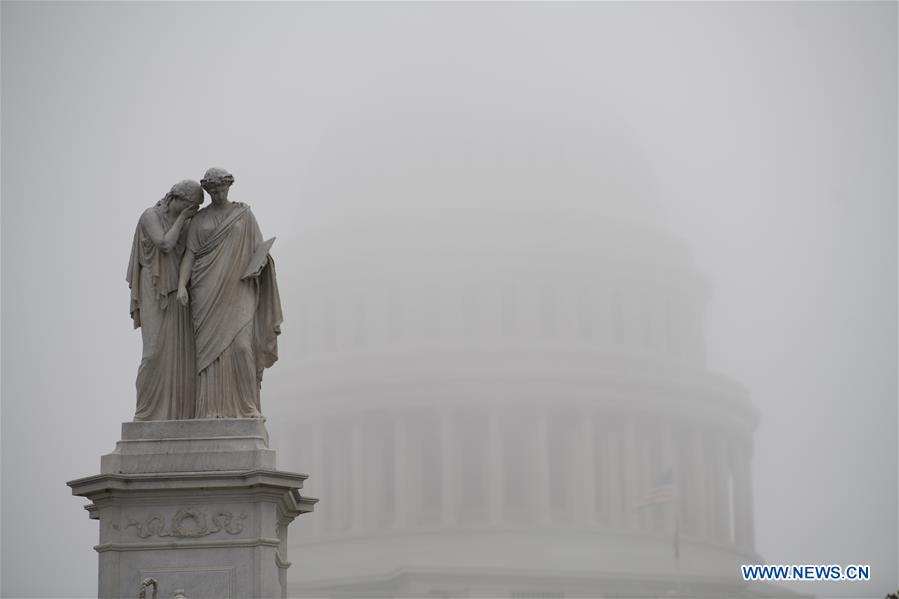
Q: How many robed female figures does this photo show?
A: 2